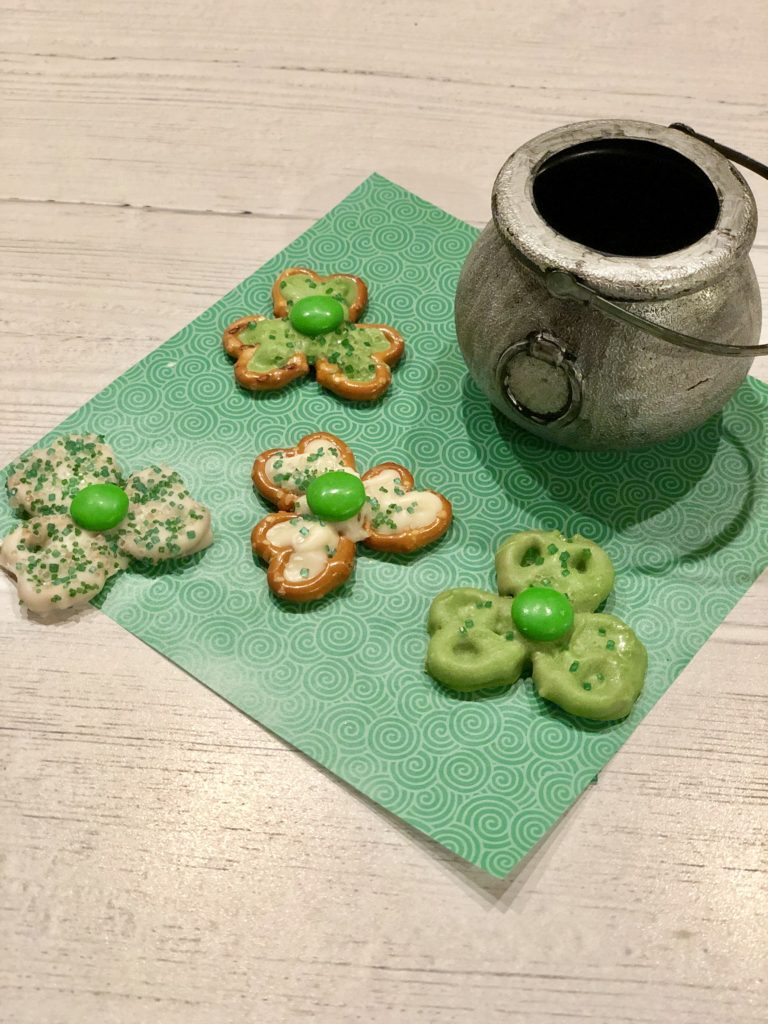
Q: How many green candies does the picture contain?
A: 4